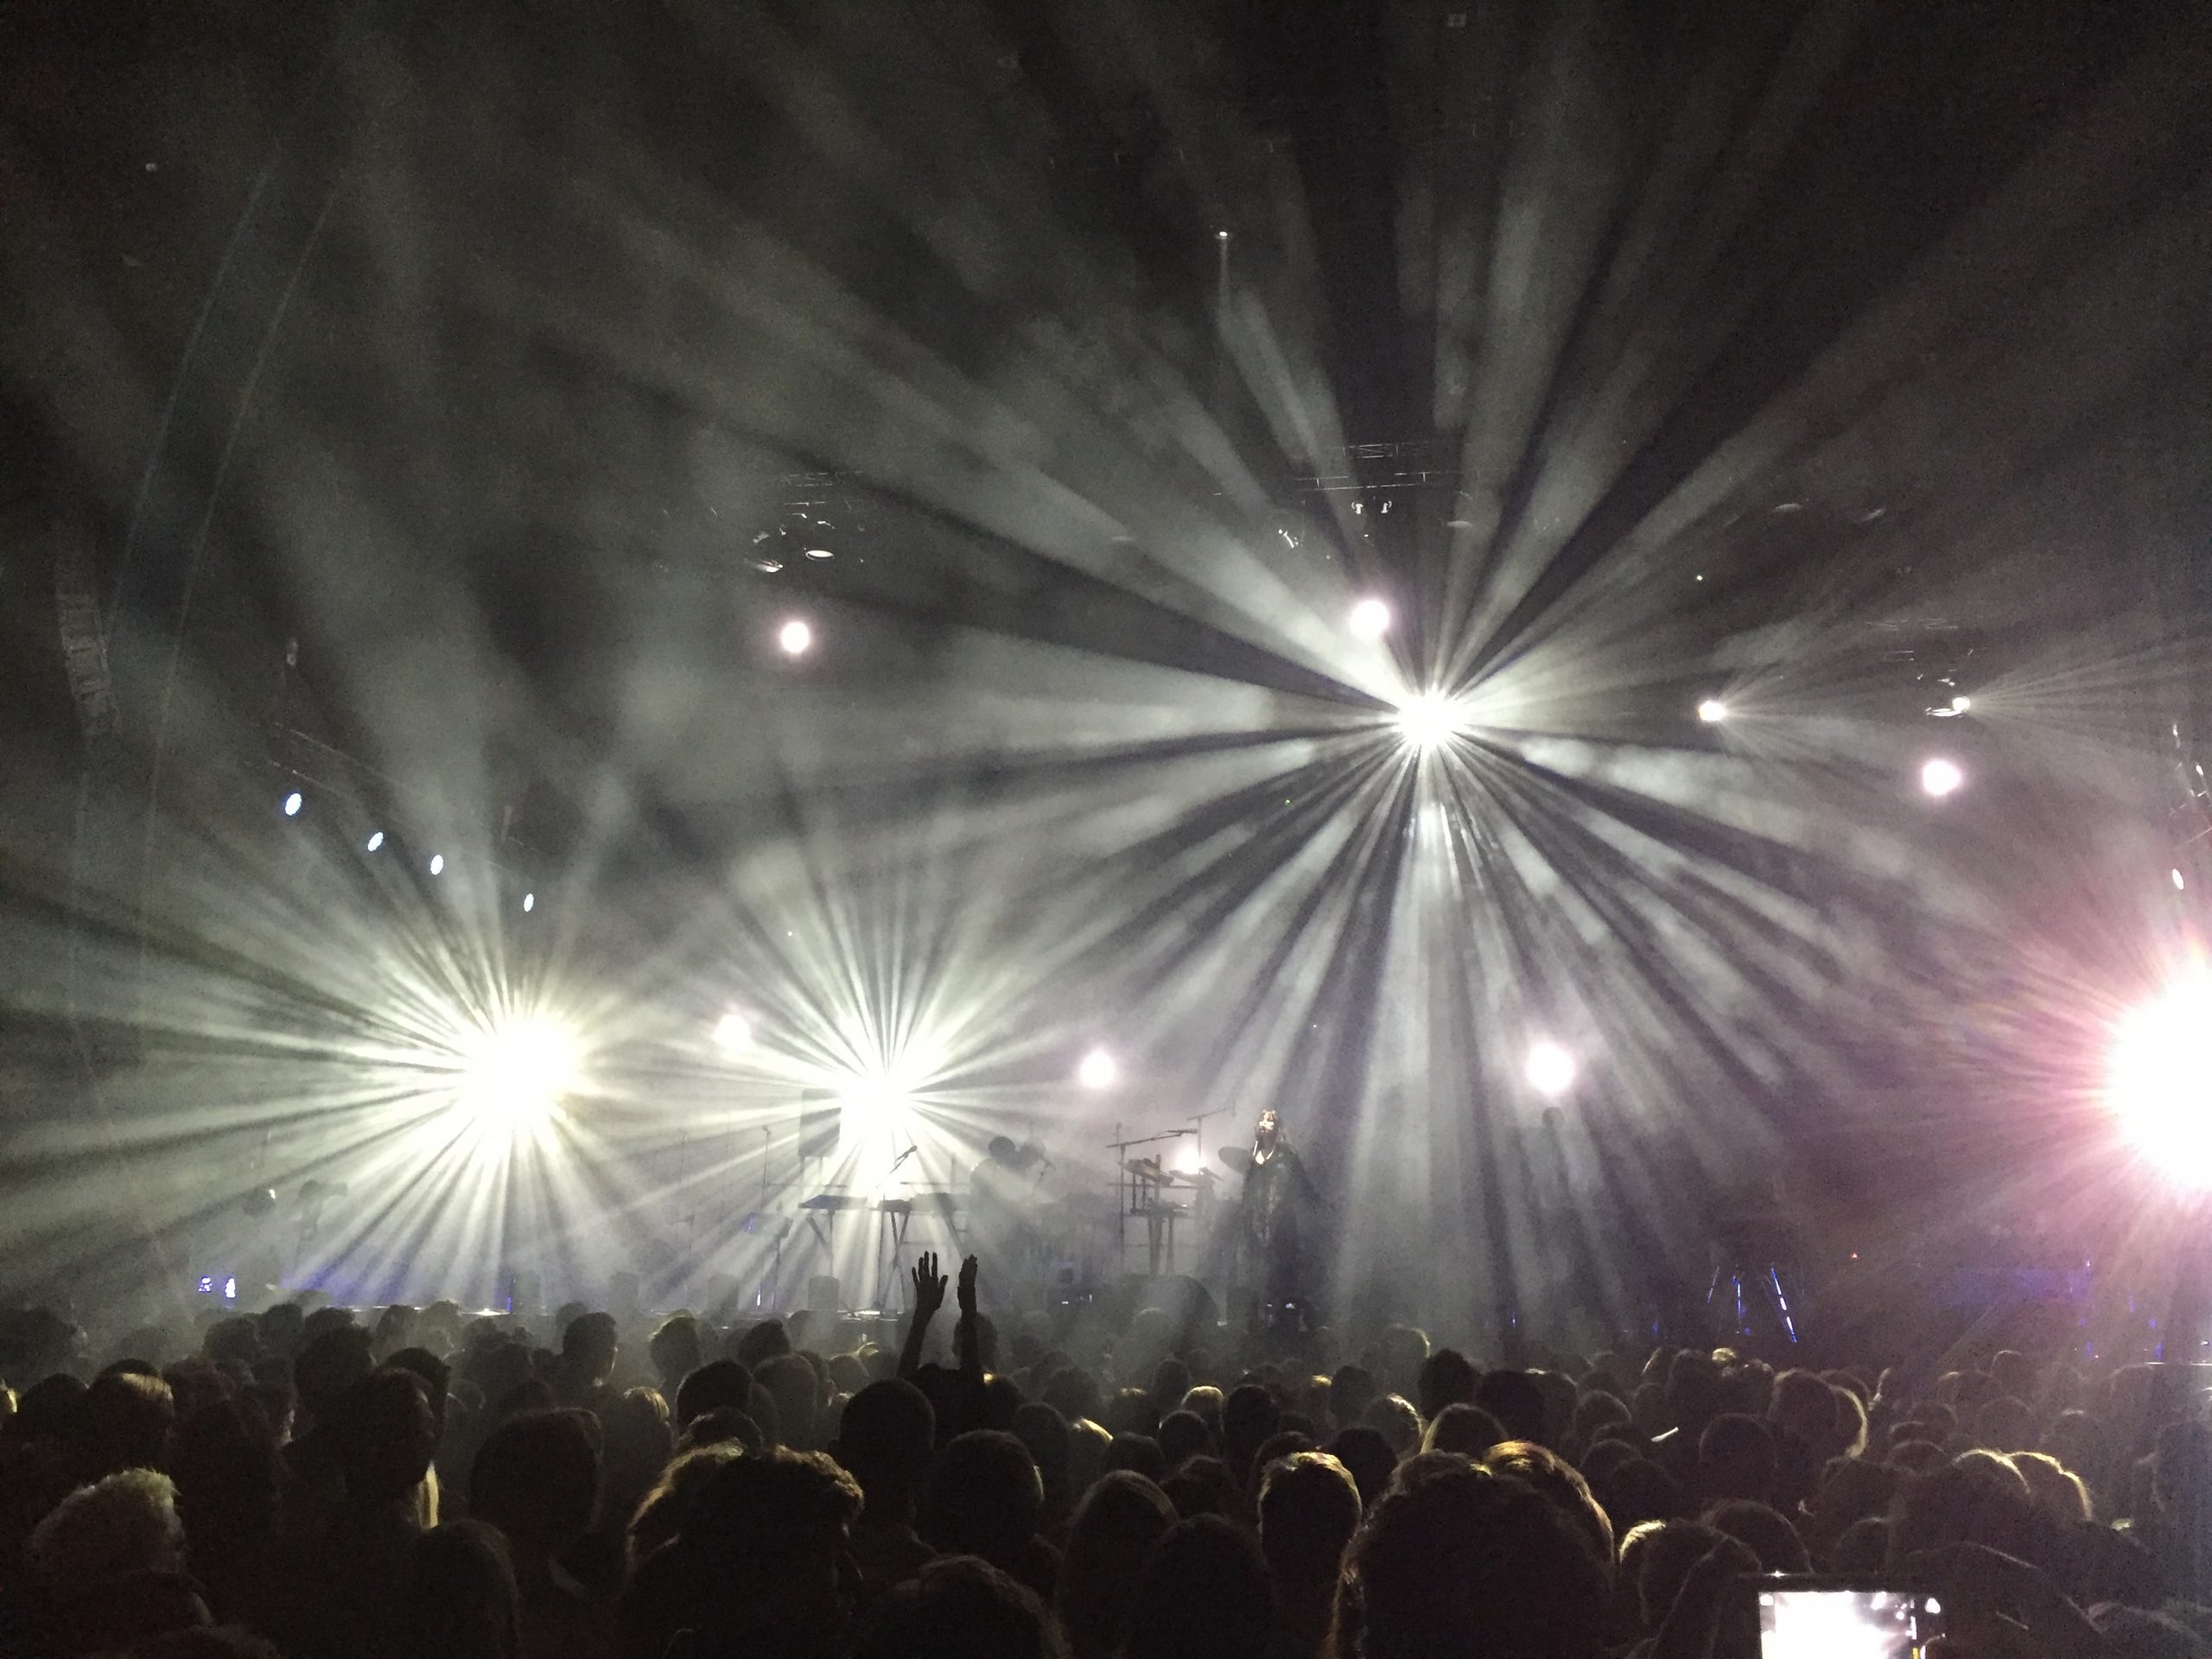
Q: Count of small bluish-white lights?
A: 4